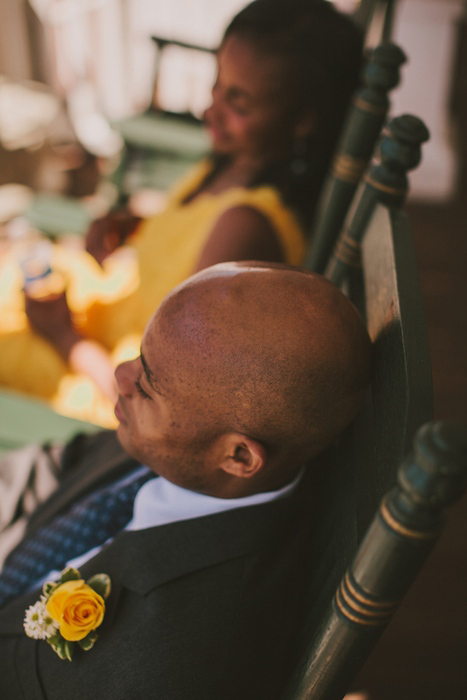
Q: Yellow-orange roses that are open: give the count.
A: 1